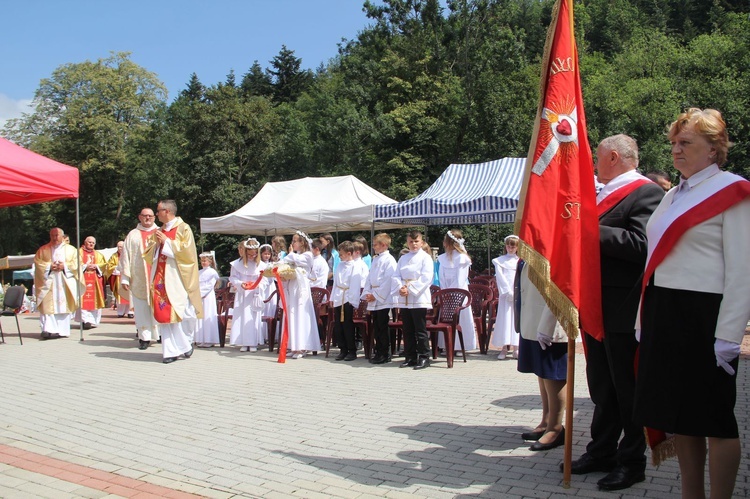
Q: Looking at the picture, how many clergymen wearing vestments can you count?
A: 5